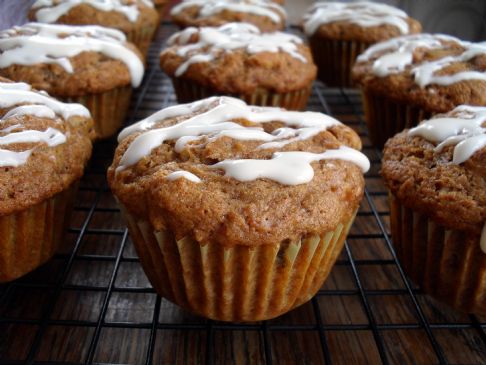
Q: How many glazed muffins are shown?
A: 9